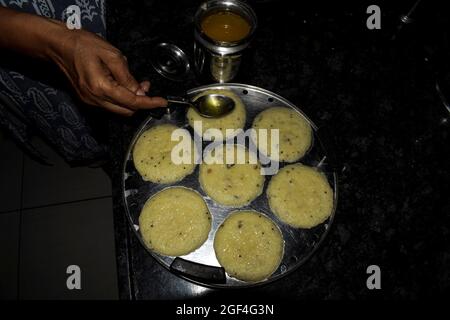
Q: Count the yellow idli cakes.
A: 7